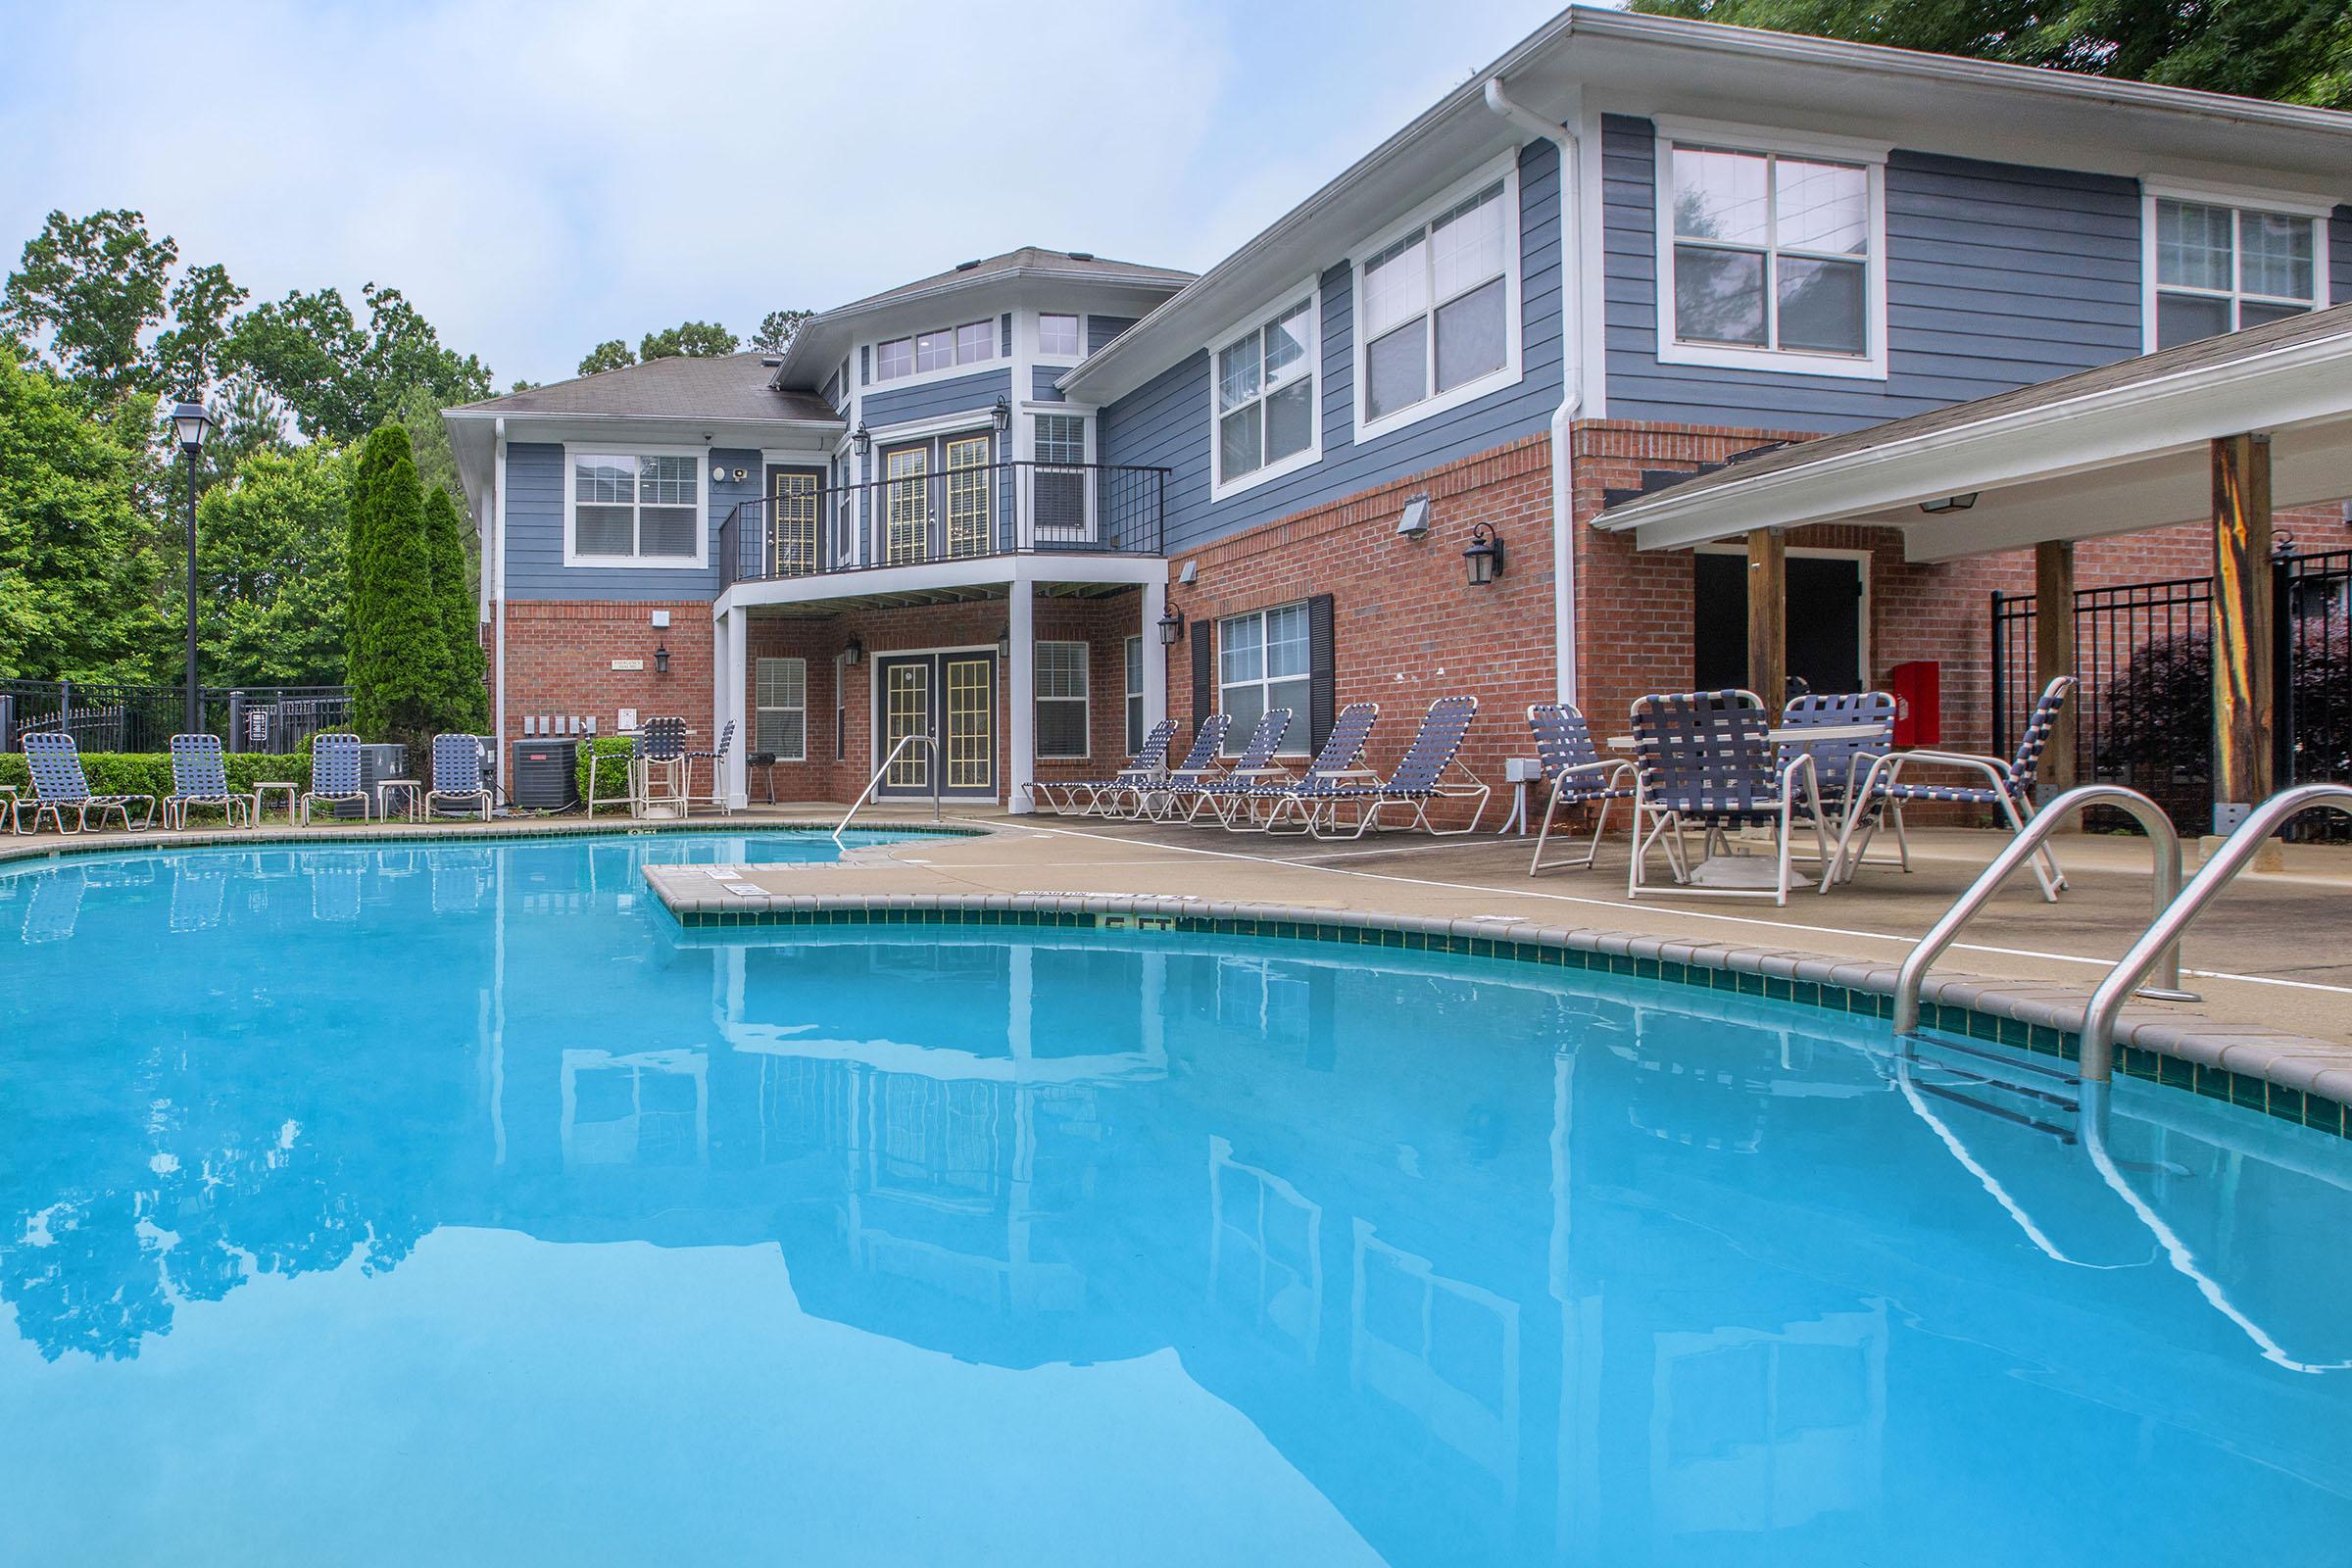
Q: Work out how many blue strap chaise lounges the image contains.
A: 9